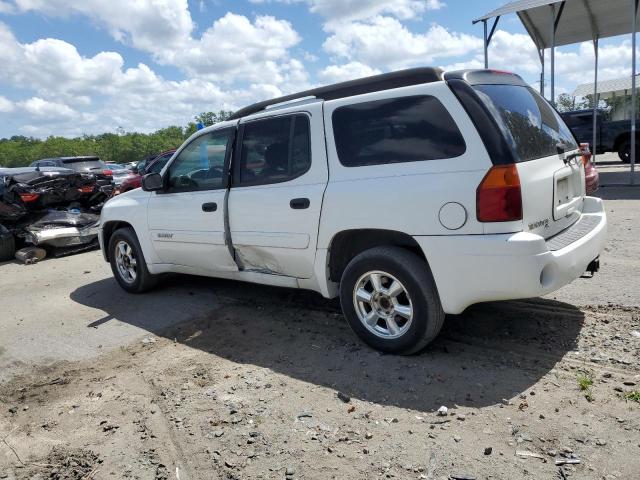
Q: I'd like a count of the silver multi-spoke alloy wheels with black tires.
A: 2